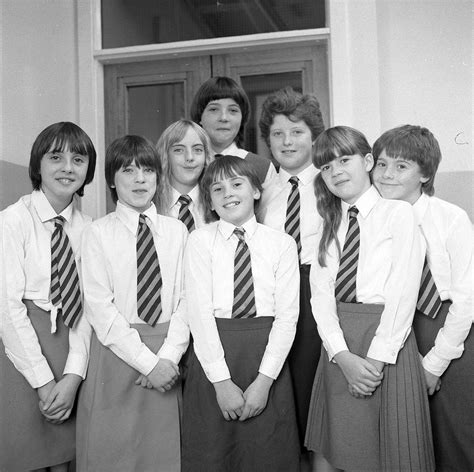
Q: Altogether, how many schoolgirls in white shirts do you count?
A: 8